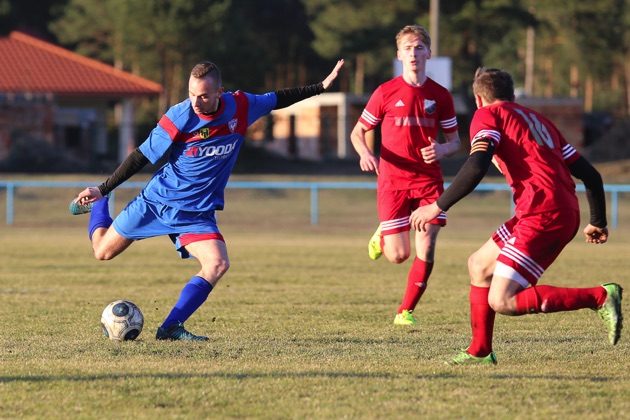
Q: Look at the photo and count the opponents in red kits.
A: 2